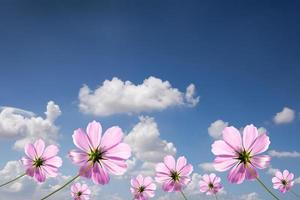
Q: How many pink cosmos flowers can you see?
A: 8